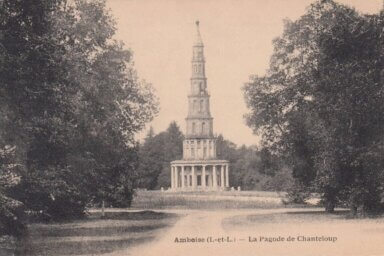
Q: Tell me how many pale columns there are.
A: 8